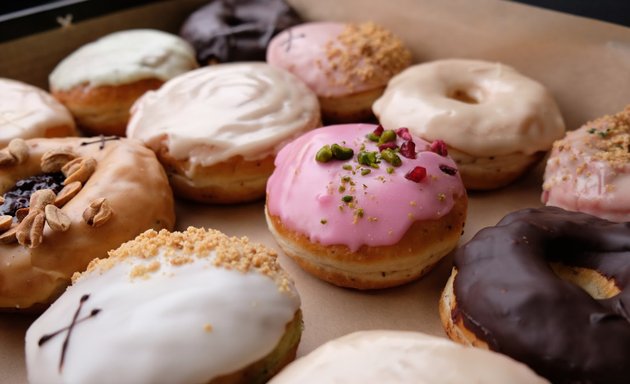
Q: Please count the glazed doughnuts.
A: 12